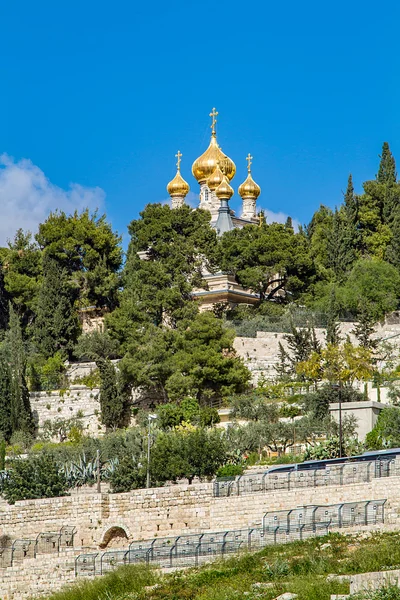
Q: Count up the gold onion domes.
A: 5